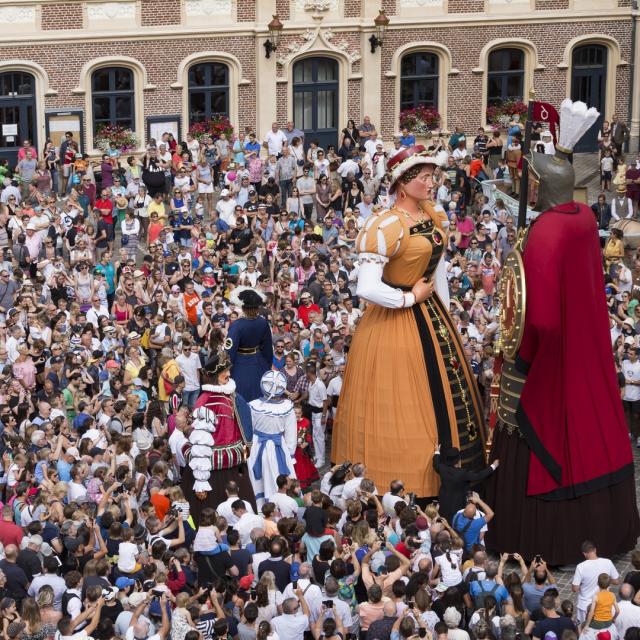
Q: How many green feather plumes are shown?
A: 0